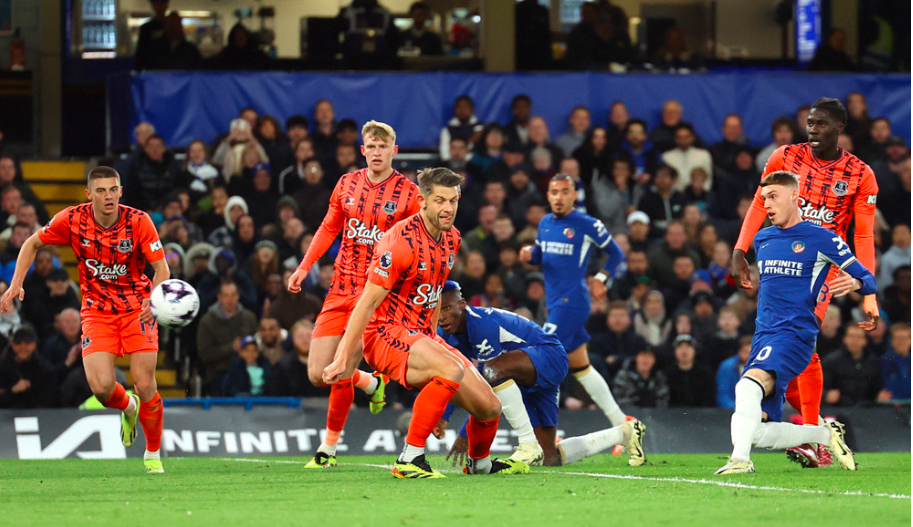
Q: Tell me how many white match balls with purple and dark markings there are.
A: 1